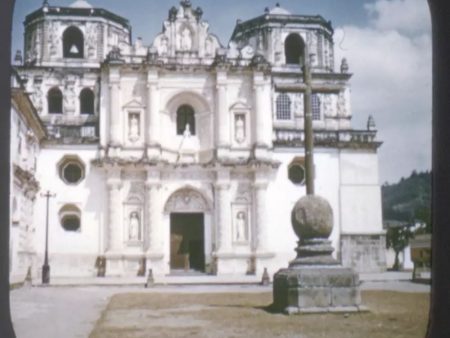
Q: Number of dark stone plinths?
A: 1